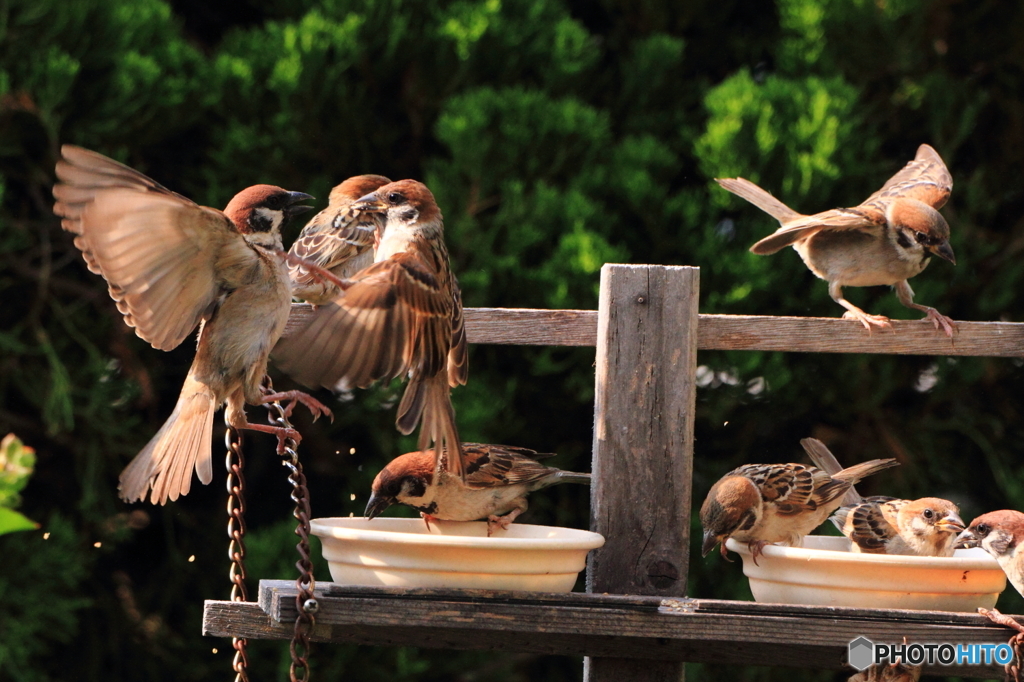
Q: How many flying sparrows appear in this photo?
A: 2